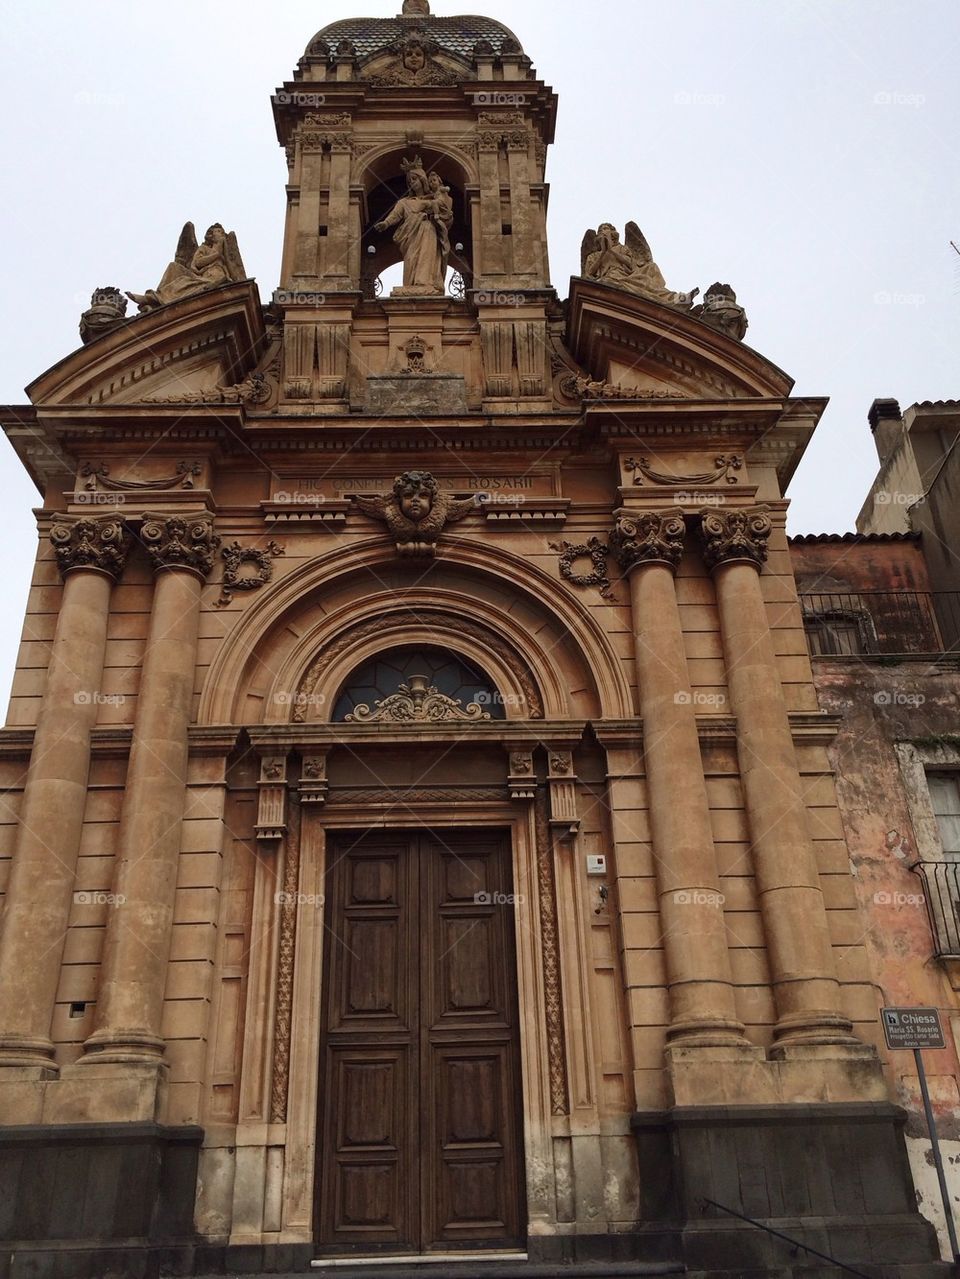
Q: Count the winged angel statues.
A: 2